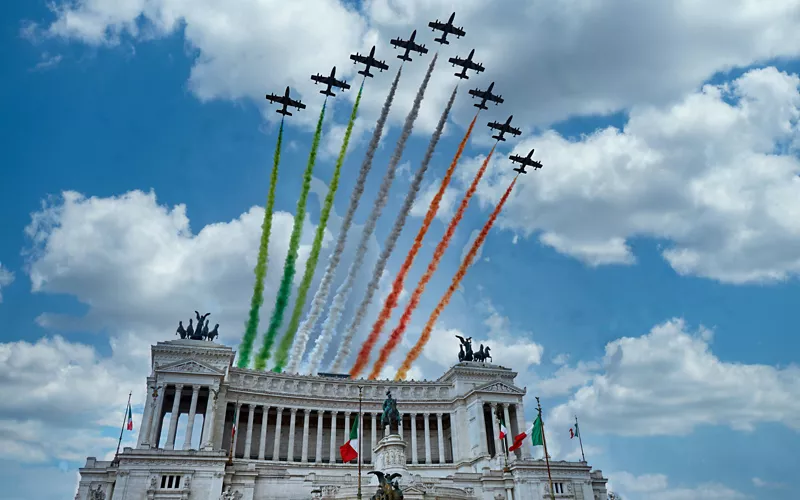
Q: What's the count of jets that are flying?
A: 9